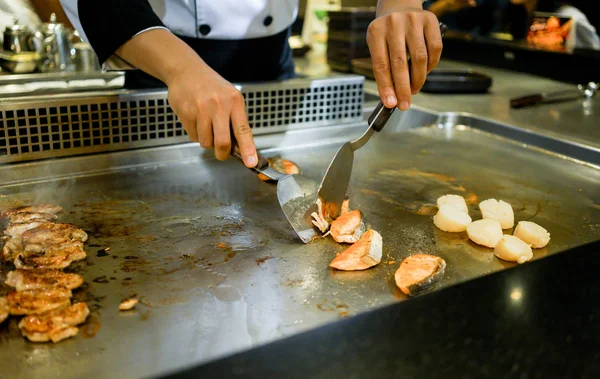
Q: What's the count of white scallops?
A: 6